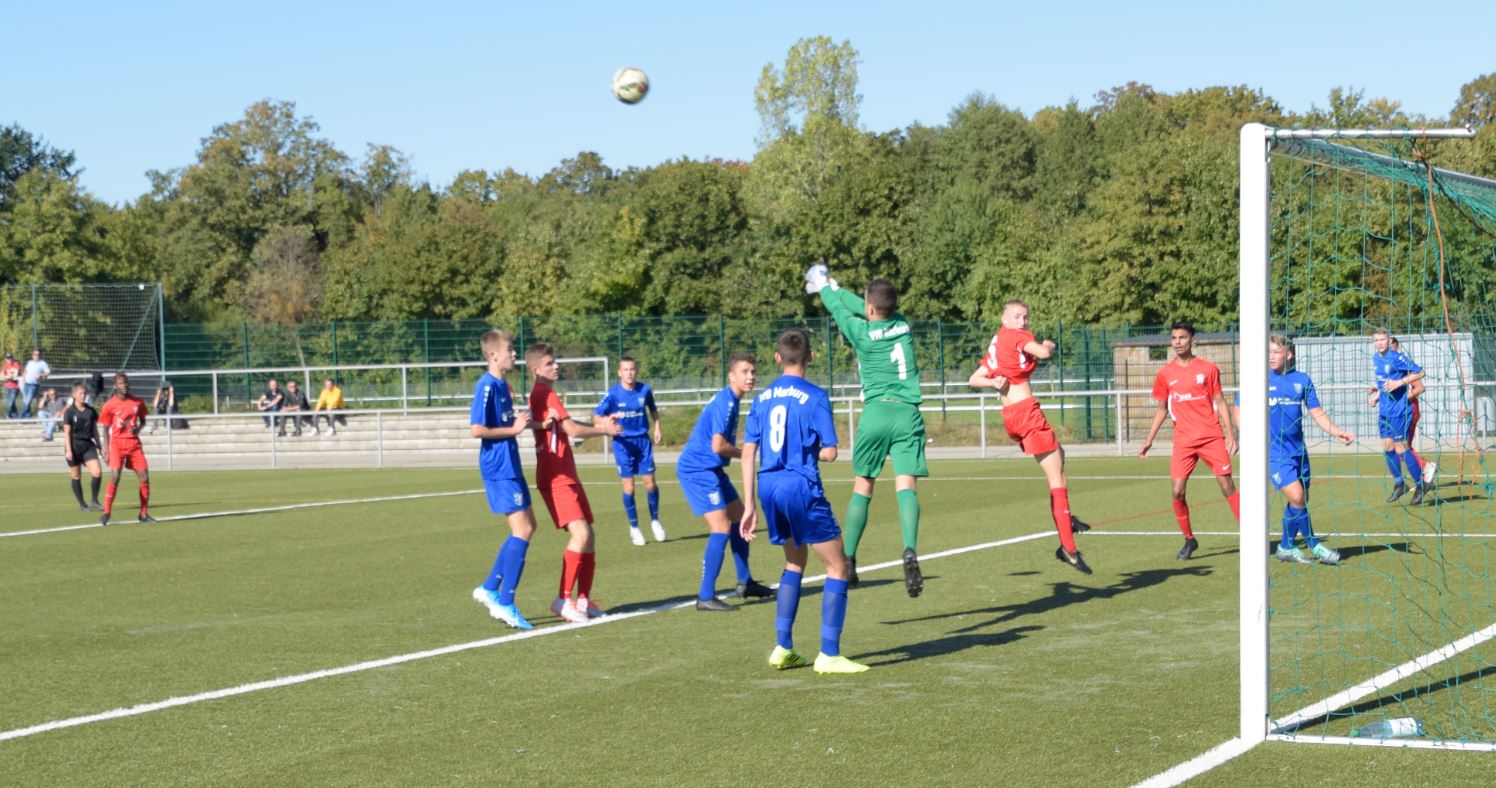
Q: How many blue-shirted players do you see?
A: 6